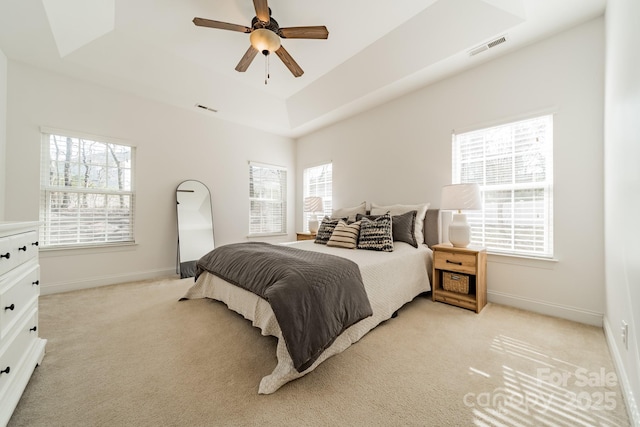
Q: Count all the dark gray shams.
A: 2